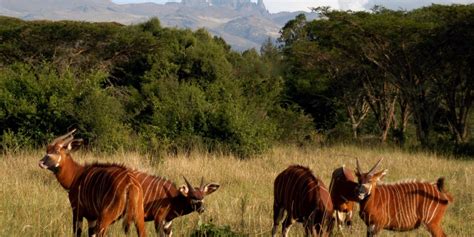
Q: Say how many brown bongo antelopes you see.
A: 5